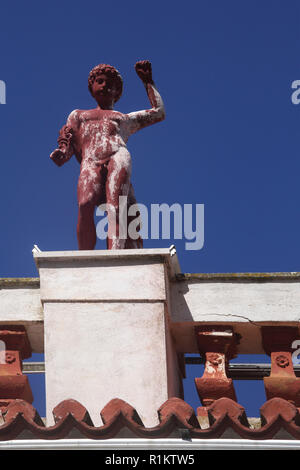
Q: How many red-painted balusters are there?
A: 3